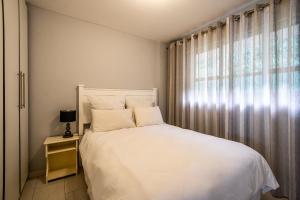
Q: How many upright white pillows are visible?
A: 4